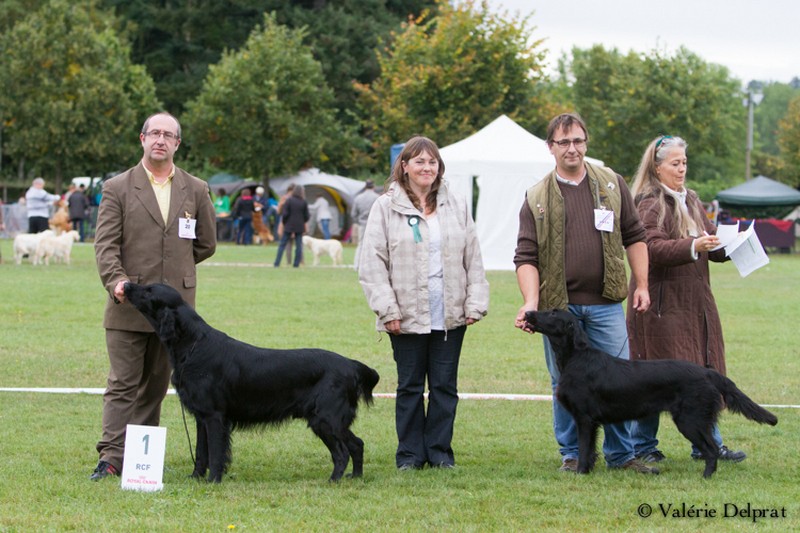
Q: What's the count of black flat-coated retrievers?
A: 2